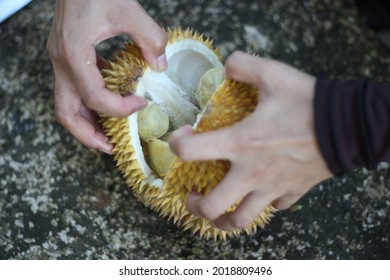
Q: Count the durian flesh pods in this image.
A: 3